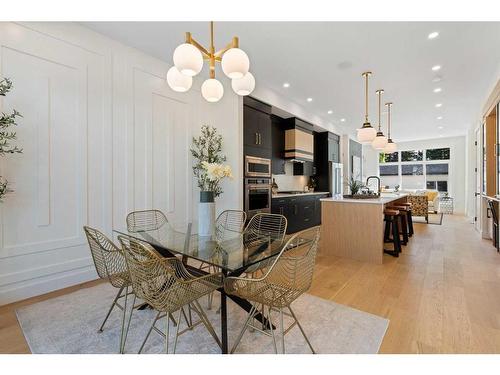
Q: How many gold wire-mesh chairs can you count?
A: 6